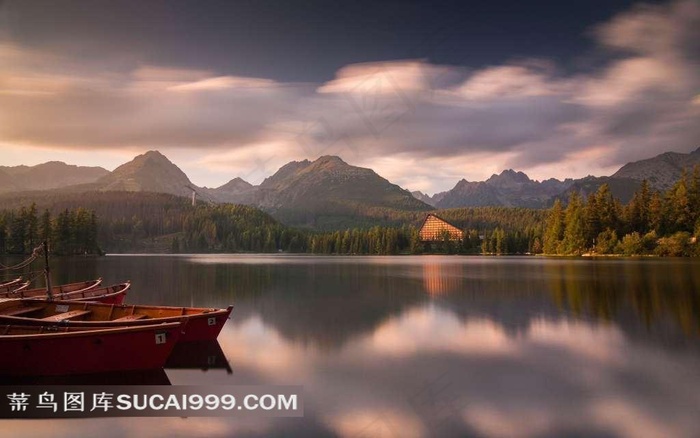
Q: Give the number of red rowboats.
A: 6